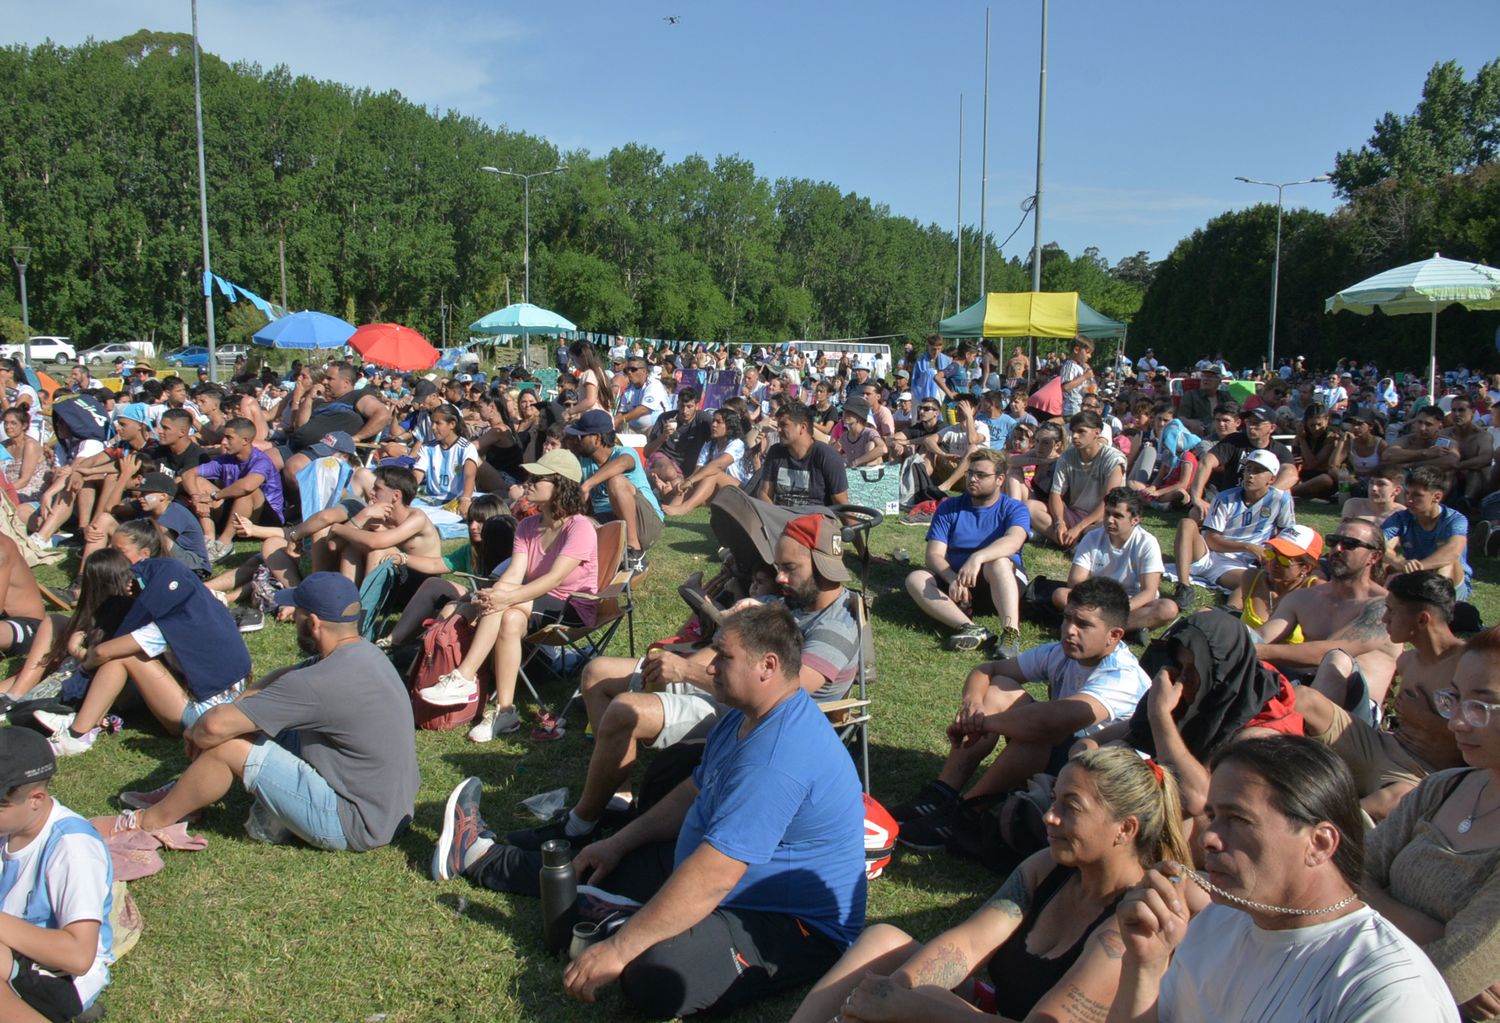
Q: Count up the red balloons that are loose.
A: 0